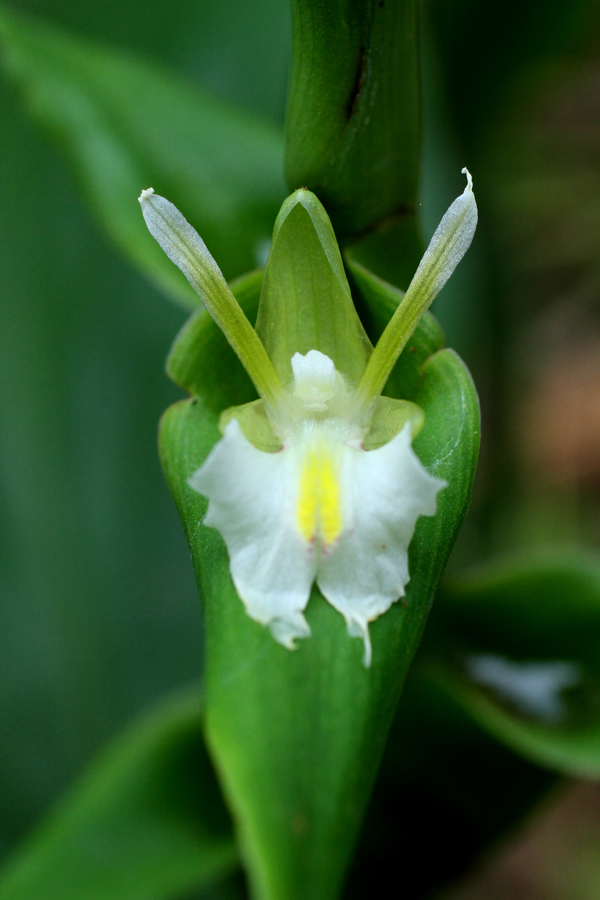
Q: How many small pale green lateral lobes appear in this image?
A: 2